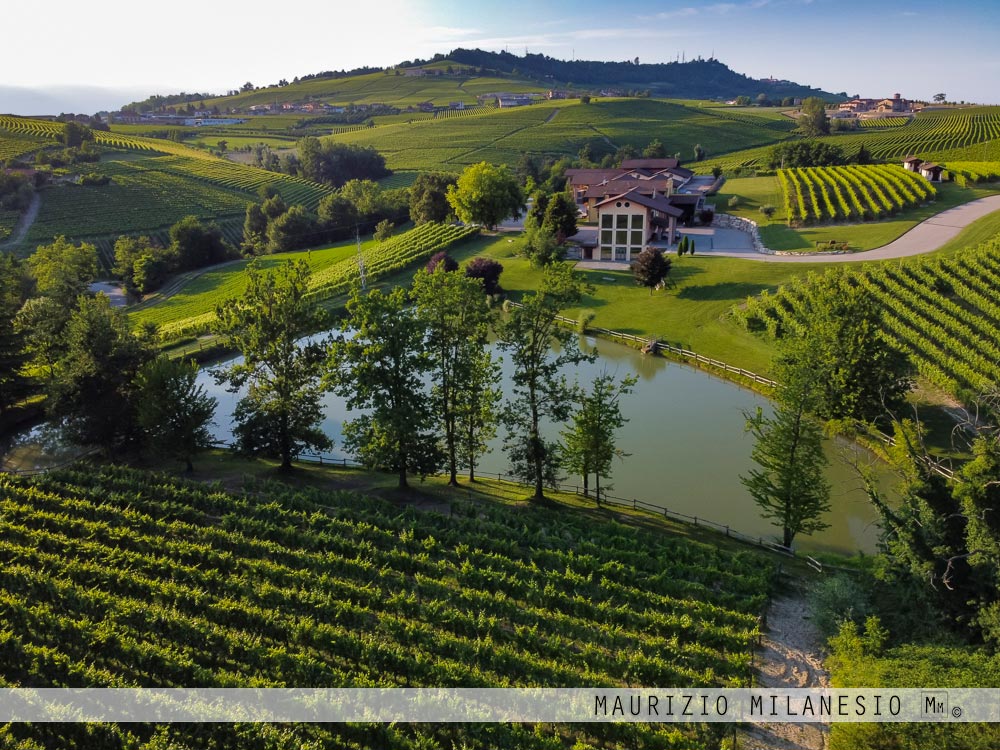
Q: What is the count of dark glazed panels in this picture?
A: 9